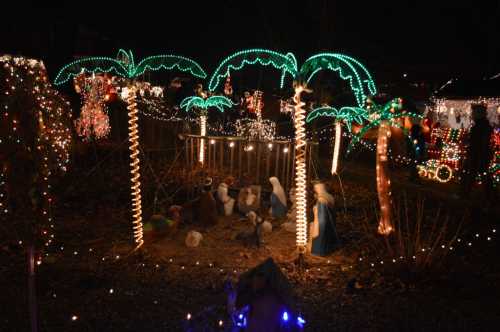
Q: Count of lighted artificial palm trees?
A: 5